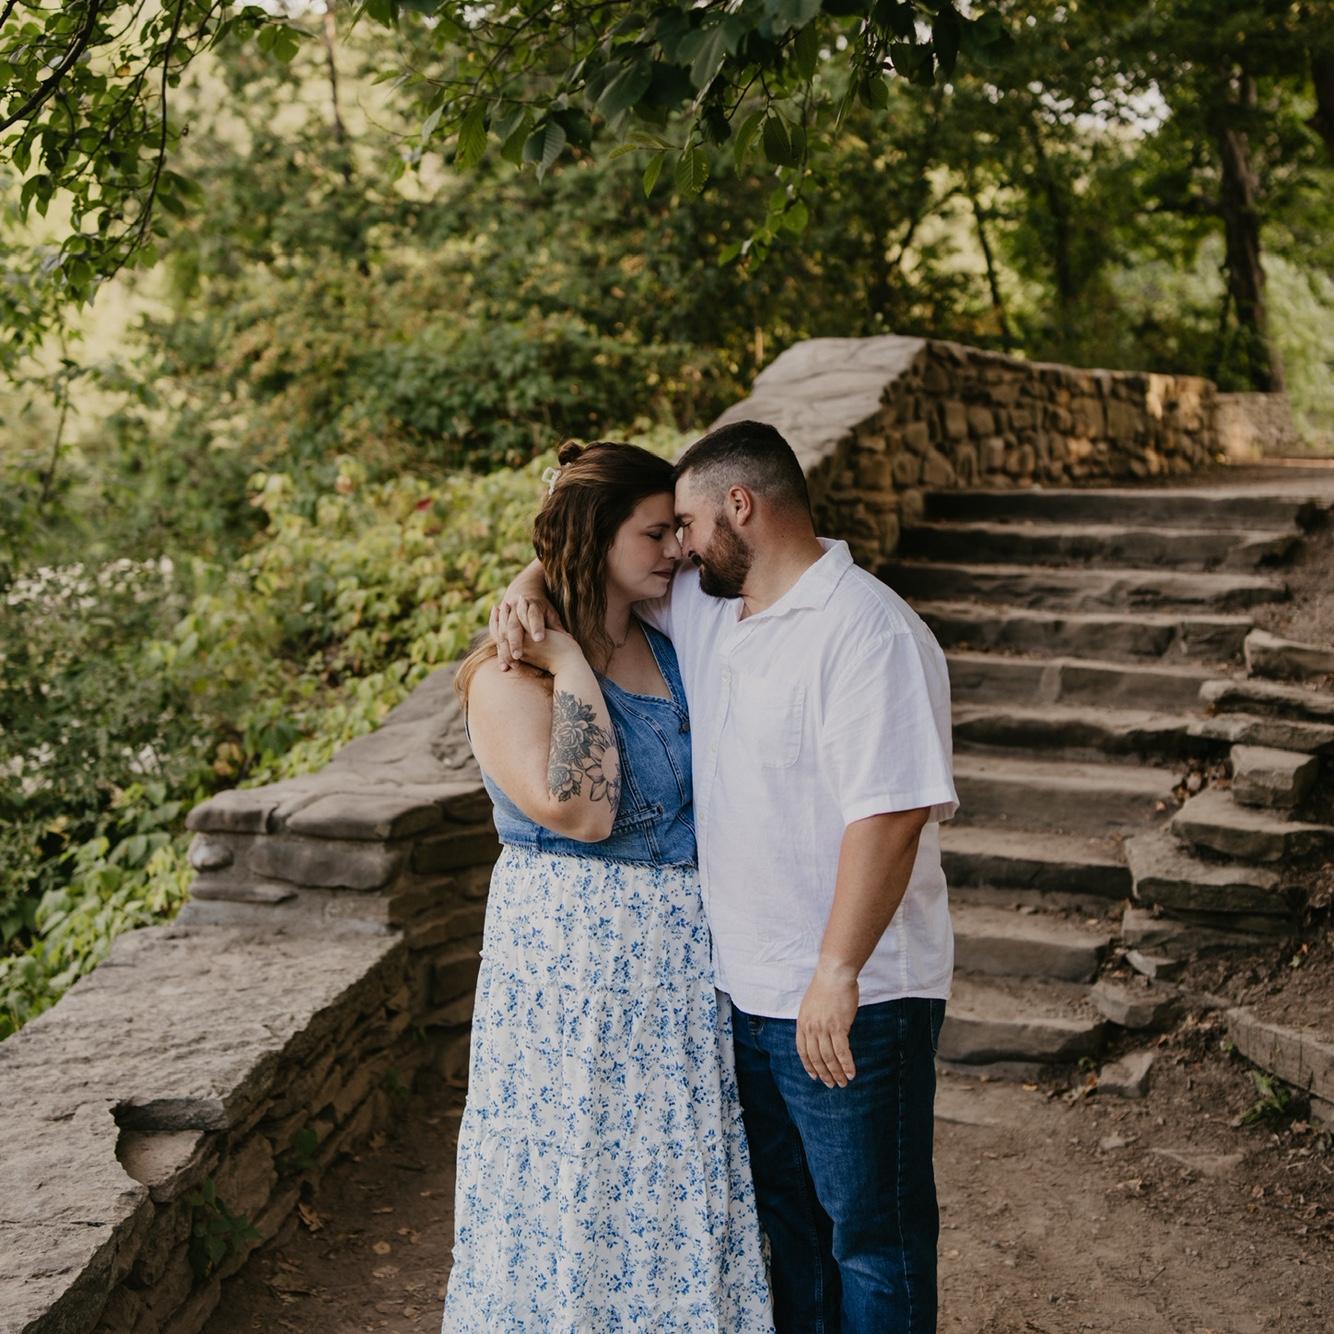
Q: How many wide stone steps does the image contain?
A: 10